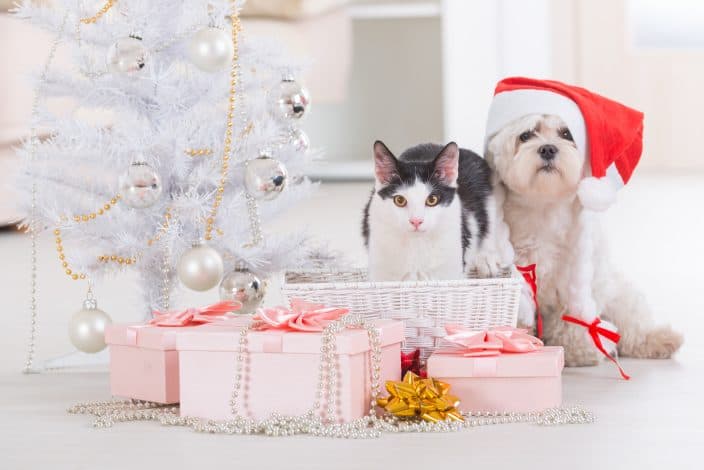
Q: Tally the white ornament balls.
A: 3